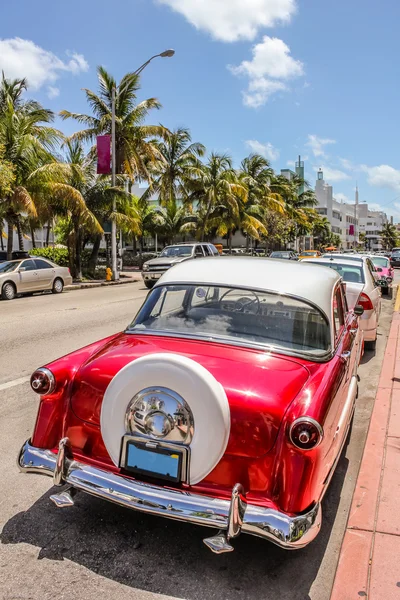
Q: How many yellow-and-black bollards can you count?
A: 0